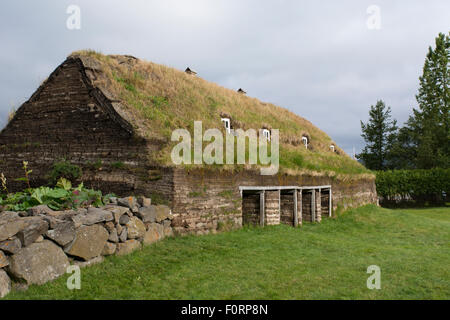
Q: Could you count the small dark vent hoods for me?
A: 2